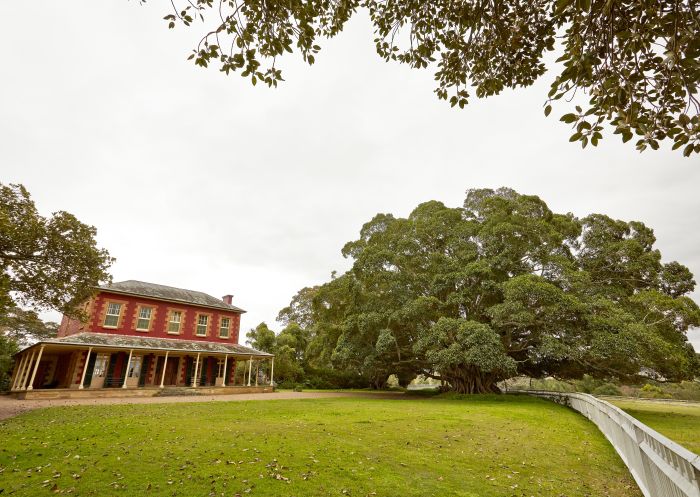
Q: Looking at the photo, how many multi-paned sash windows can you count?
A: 5